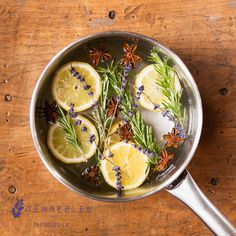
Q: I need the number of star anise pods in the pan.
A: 8